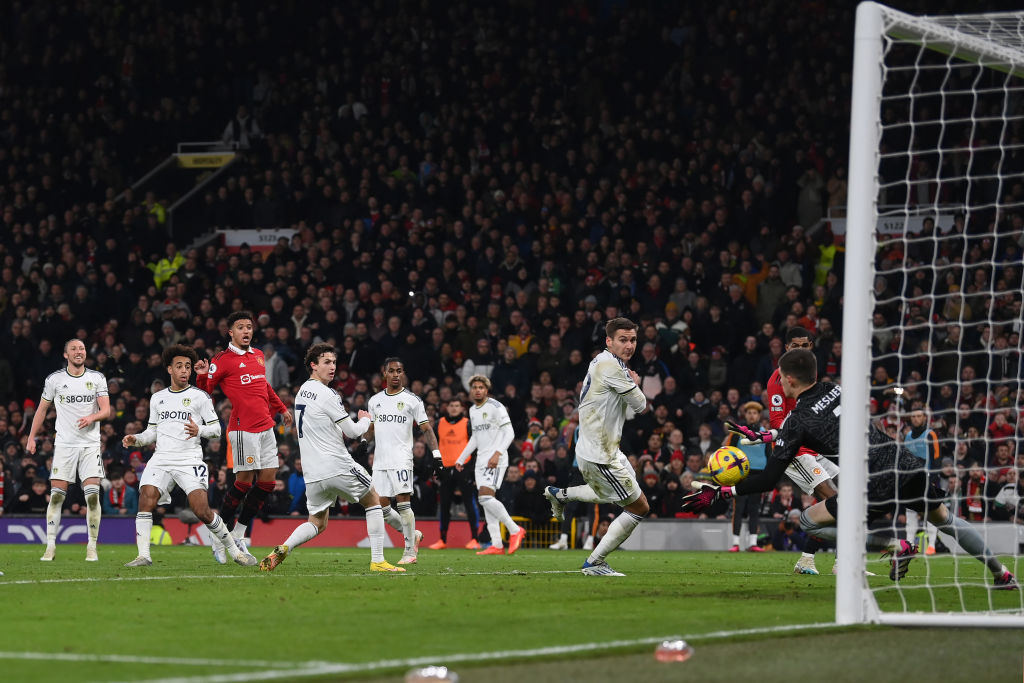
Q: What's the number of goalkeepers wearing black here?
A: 1